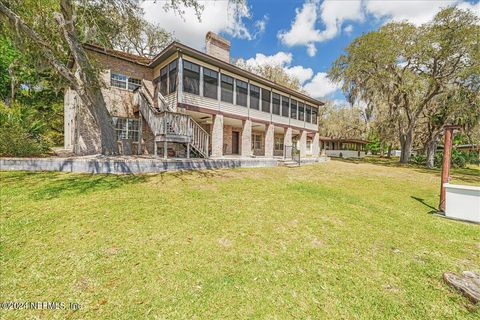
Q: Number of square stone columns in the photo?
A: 6